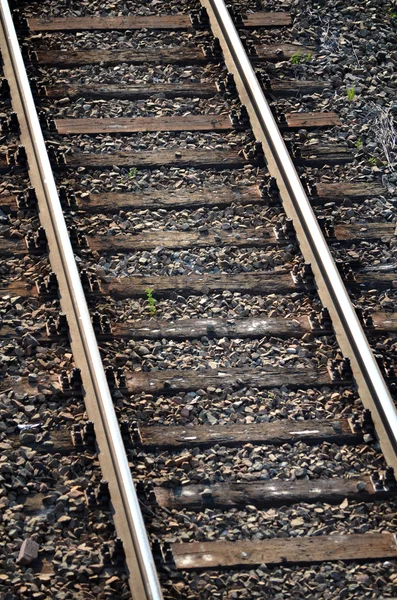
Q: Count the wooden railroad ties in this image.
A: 13